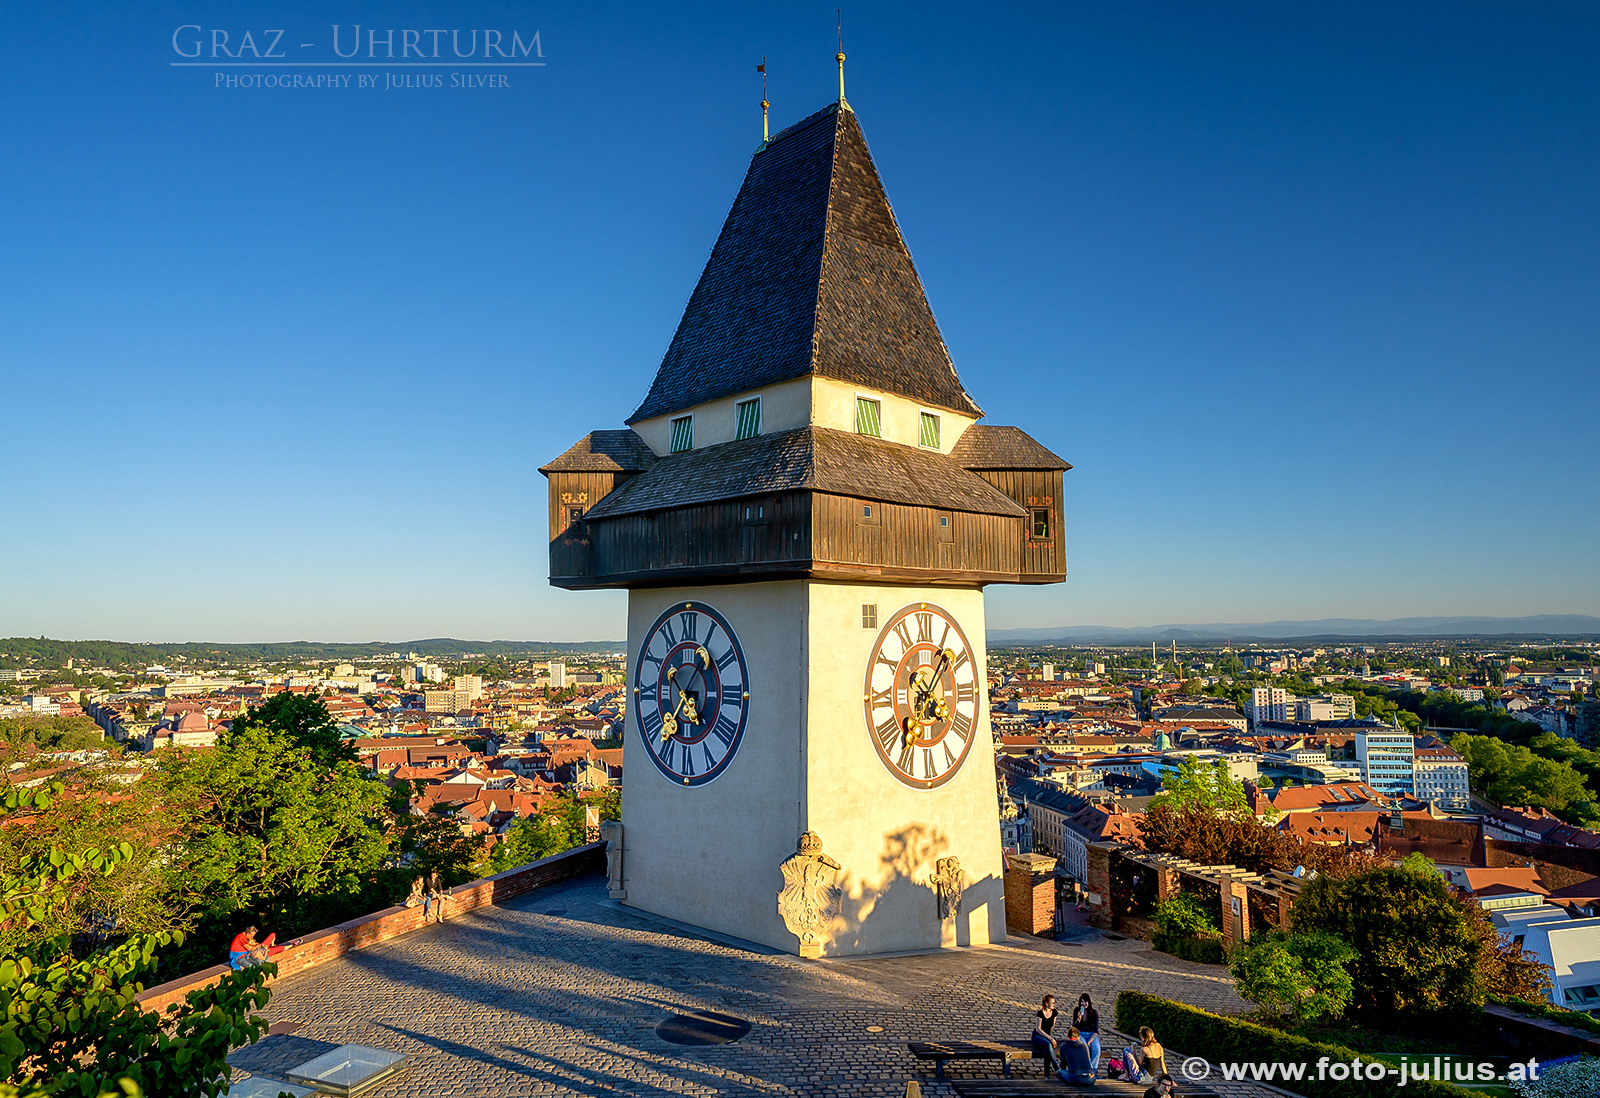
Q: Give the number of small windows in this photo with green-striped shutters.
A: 4